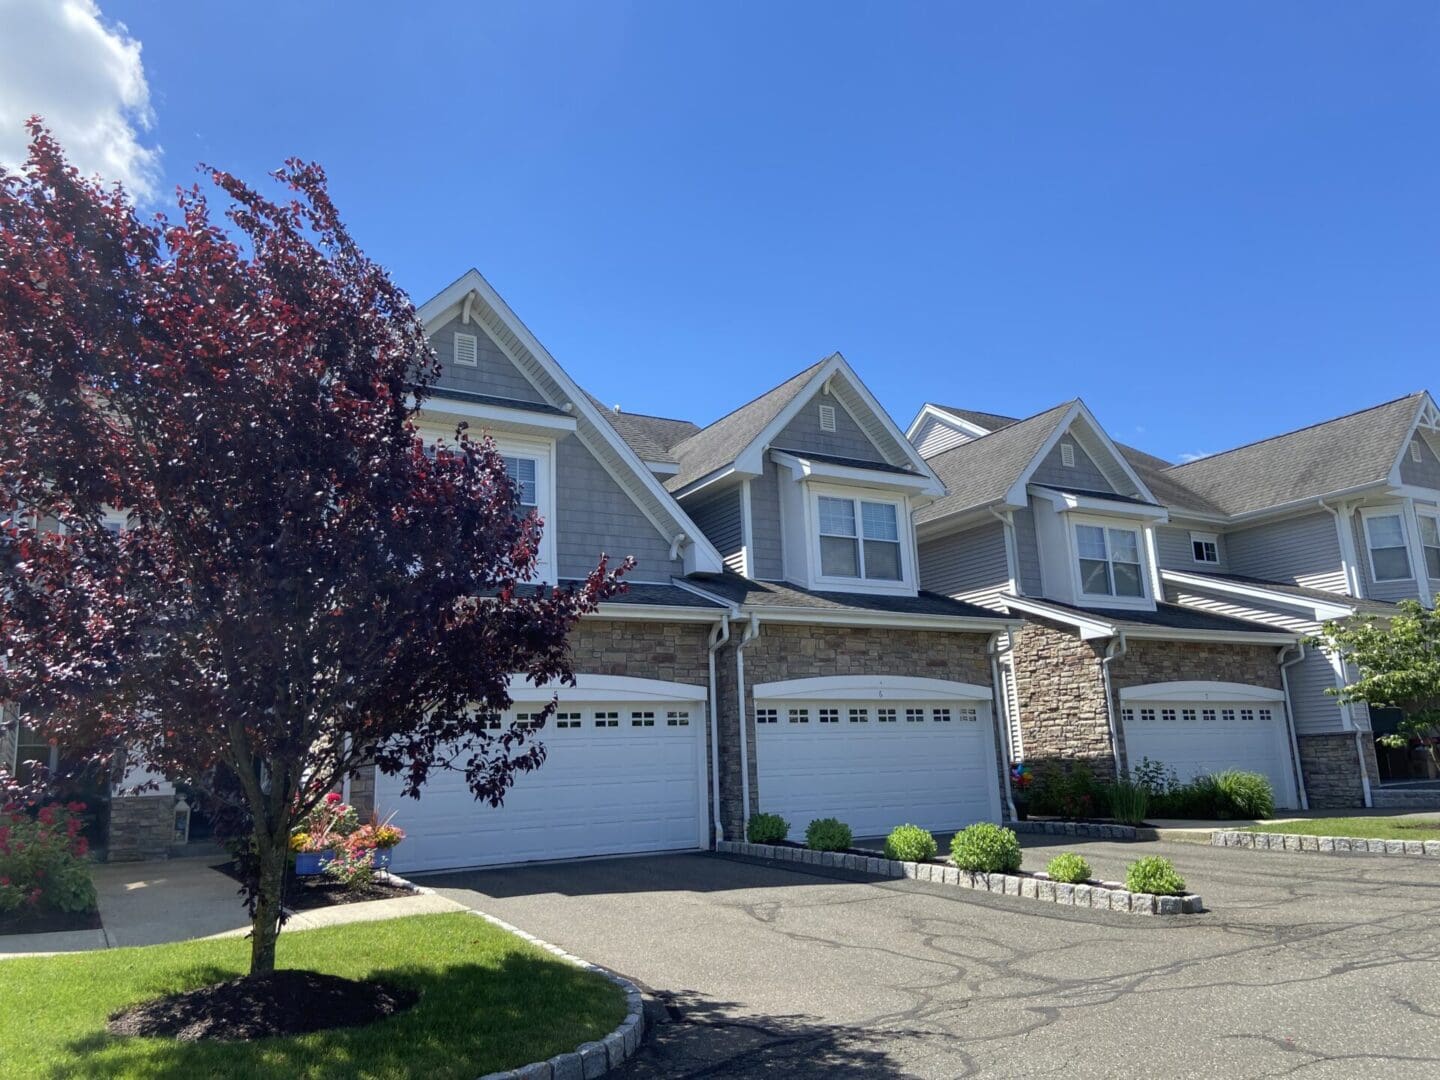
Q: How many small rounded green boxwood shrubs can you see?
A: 6